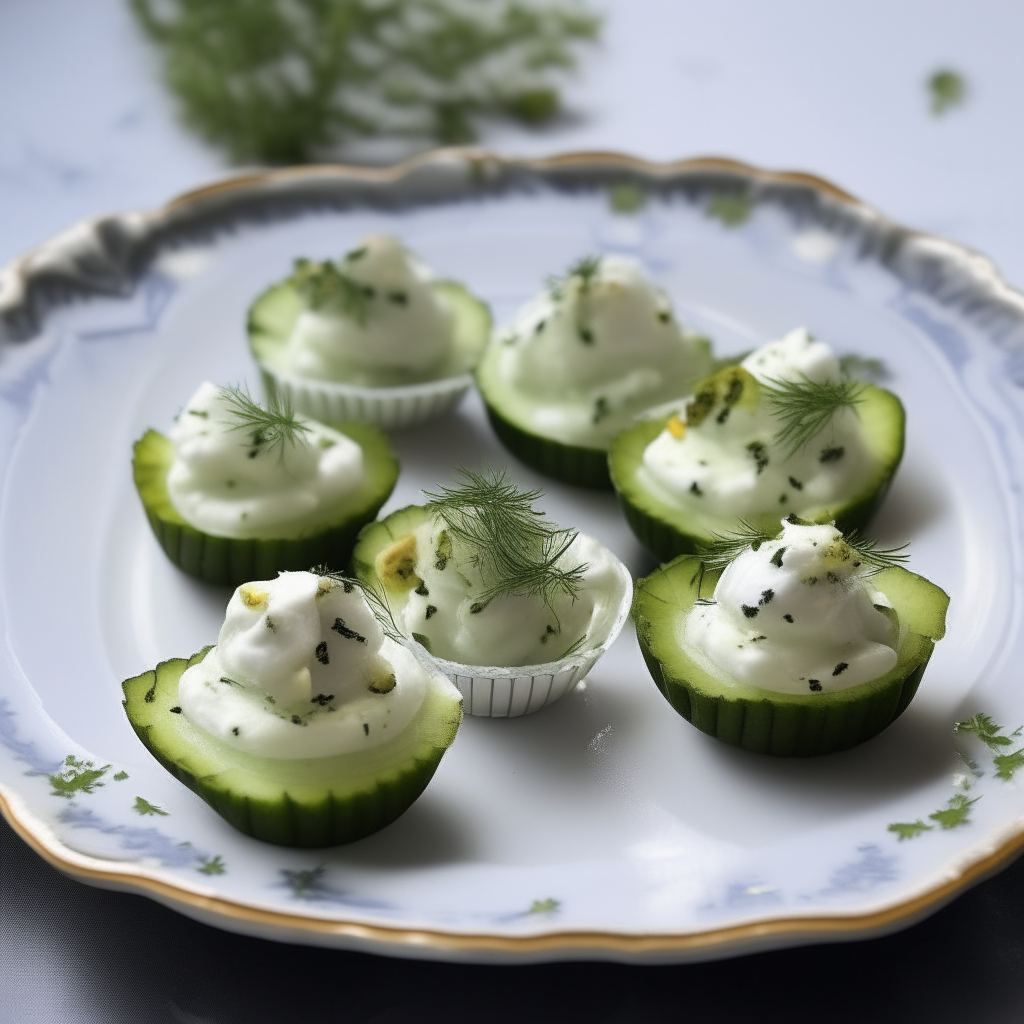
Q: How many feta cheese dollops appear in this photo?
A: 7